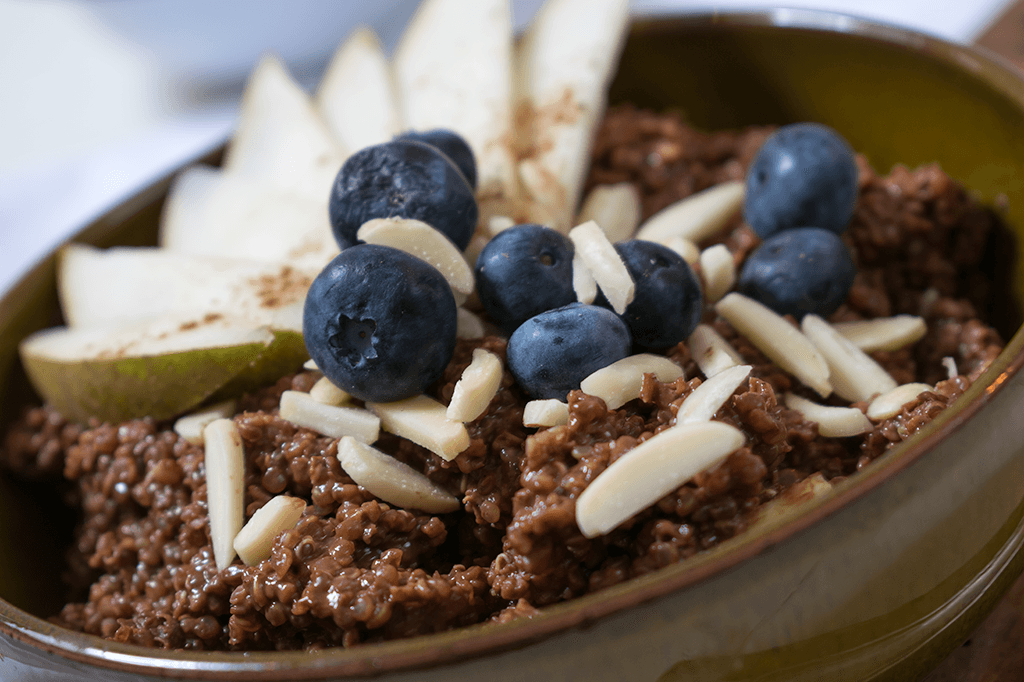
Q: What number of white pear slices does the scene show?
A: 7